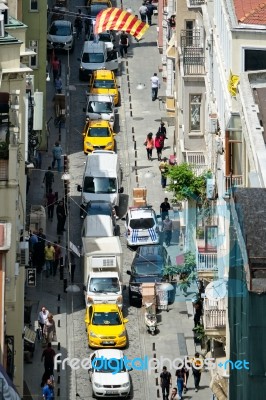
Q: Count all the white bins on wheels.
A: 1